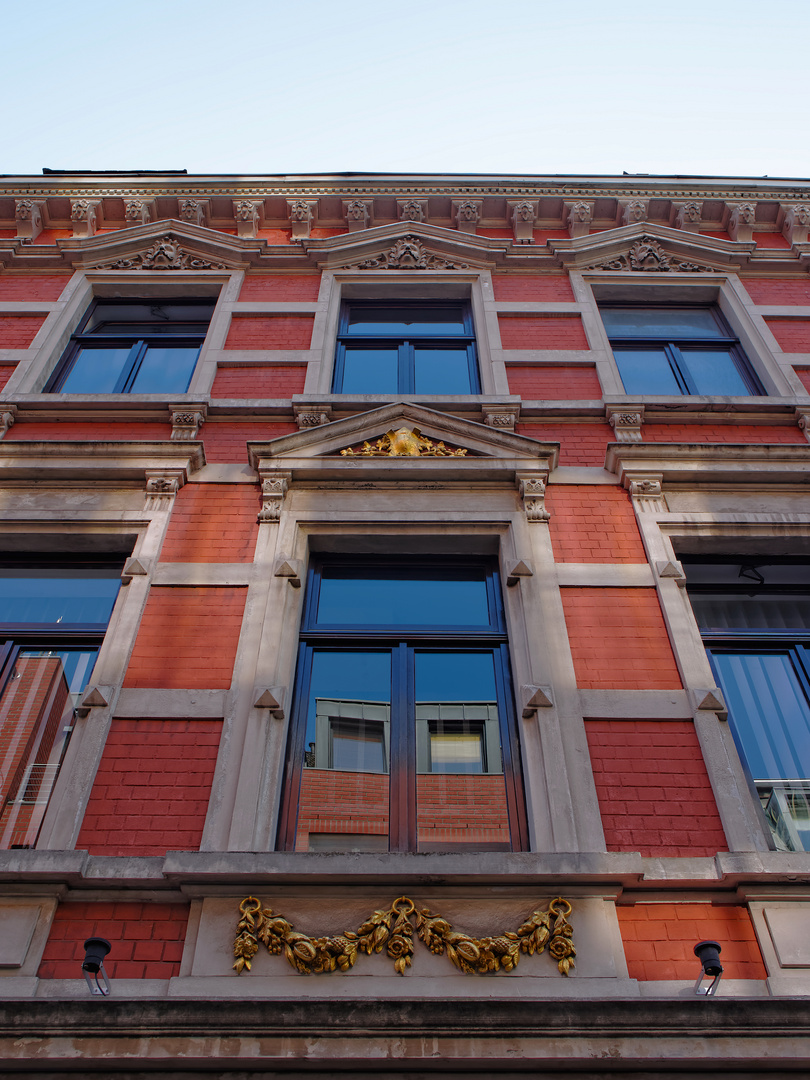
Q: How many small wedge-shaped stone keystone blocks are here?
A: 8